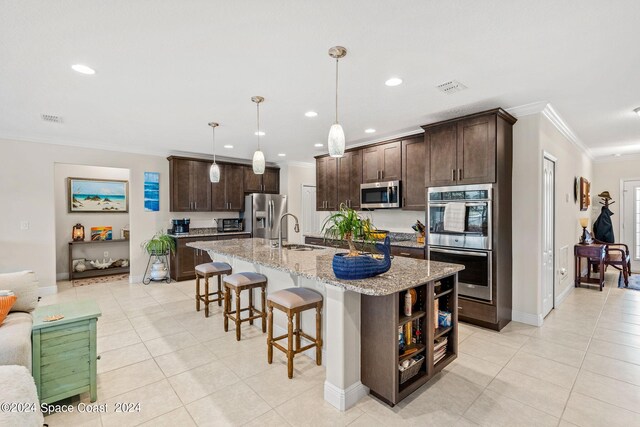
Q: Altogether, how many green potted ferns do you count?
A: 2